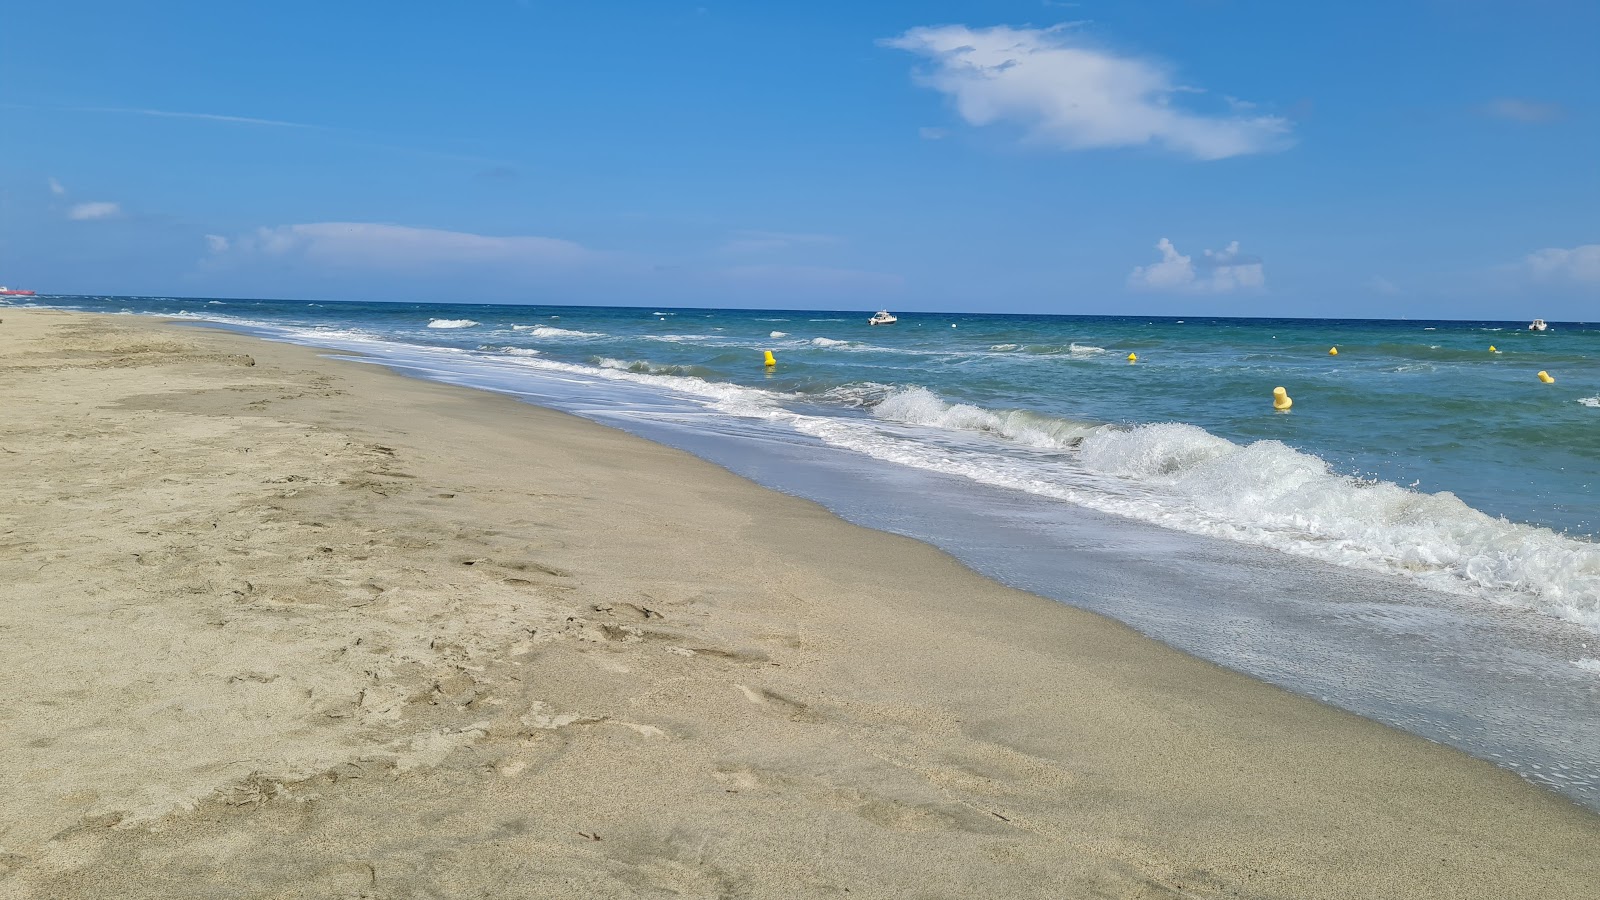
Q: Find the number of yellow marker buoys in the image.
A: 6